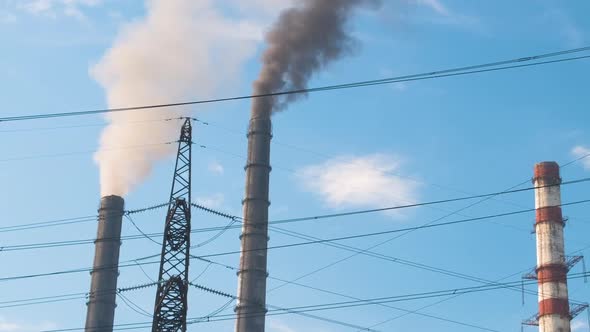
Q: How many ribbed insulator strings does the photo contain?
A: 4